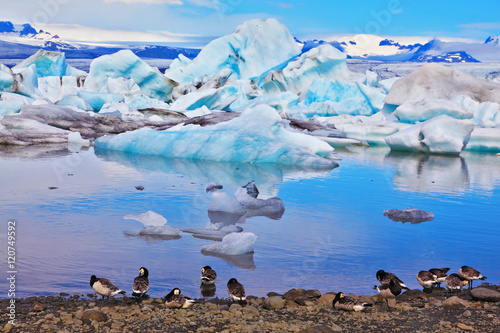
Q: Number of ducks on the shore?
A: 12